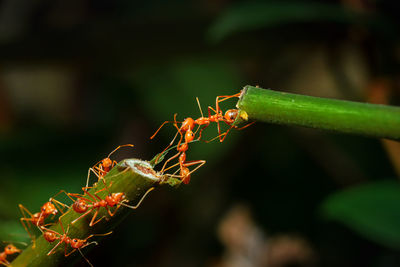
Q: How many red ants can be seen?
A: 7